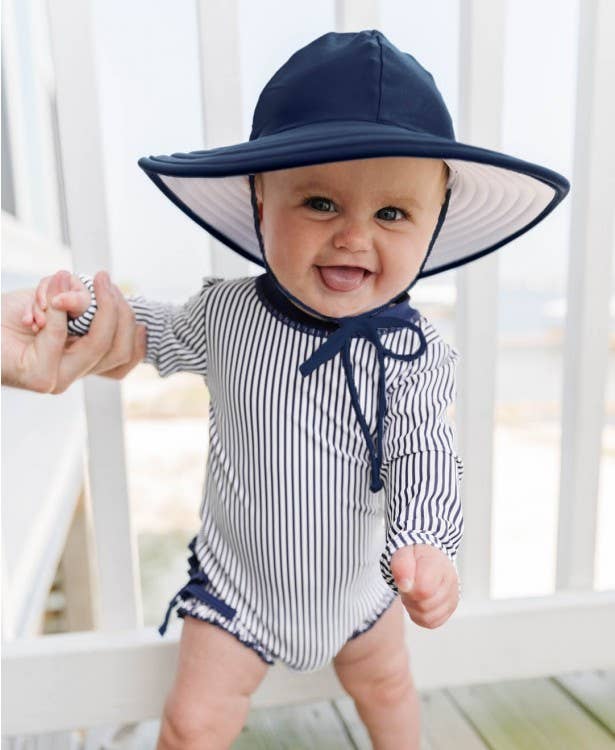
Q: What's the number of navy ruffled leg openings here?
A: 2